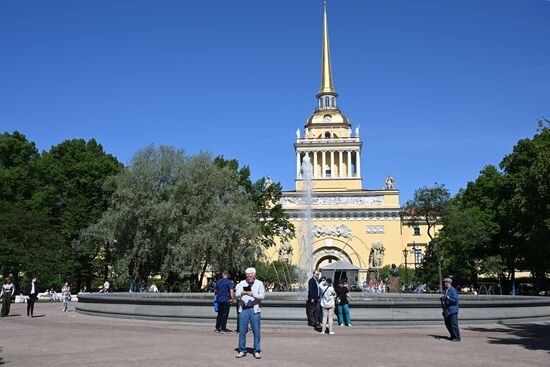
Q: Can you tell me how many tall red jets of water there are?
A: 0